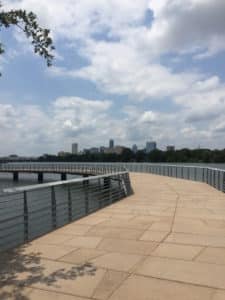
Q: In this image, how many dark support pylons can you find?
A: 5